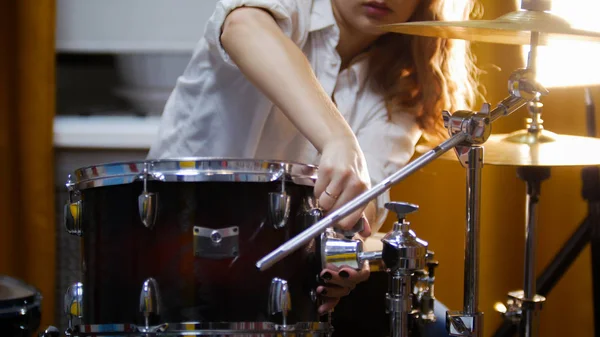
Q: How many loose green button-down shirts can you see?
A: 0